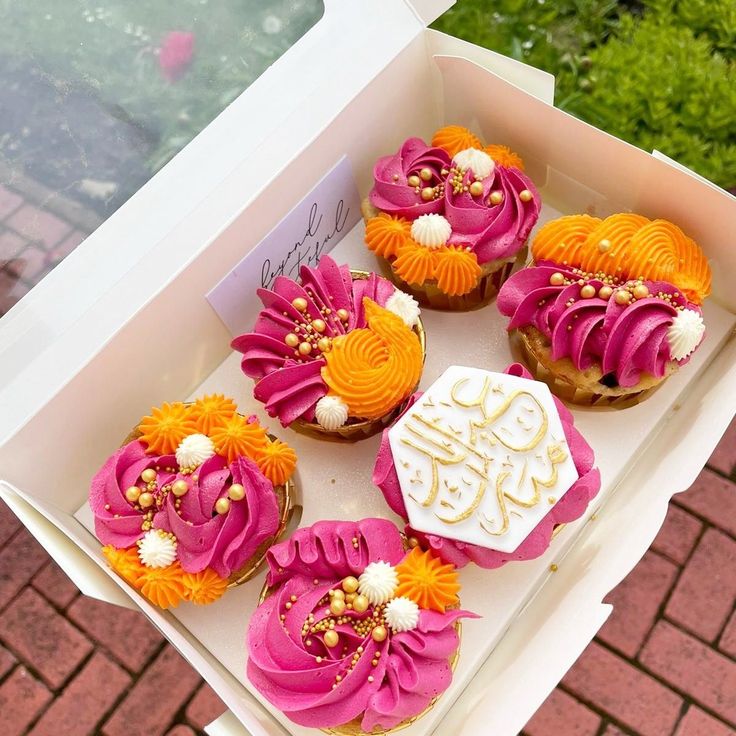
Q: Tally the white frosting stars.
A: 9